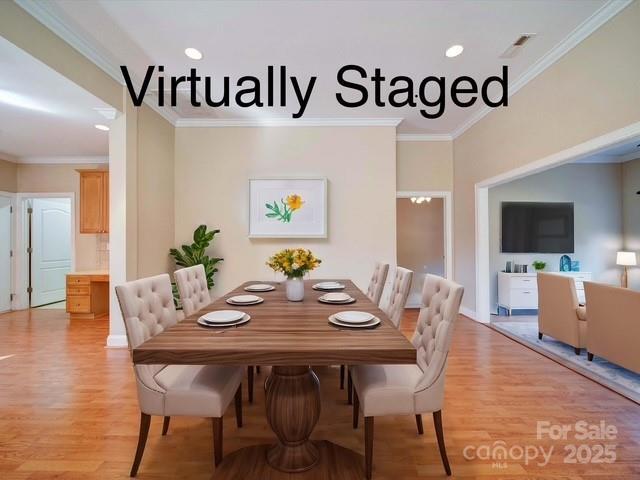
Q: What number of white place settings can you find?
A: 6